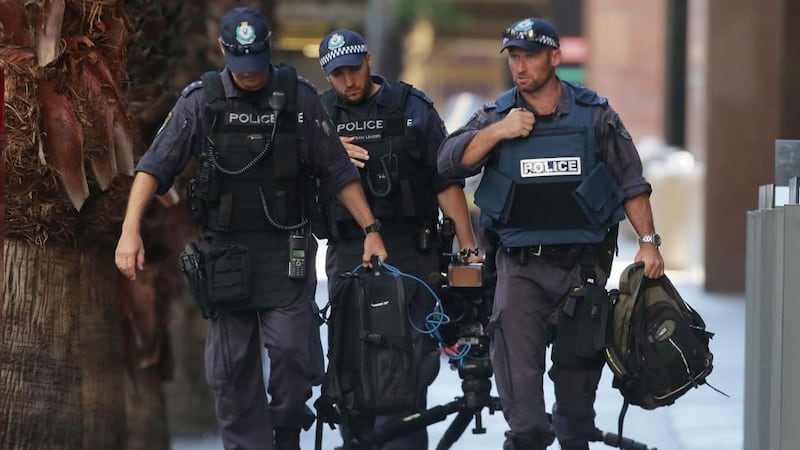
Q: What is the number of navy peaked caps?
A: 3